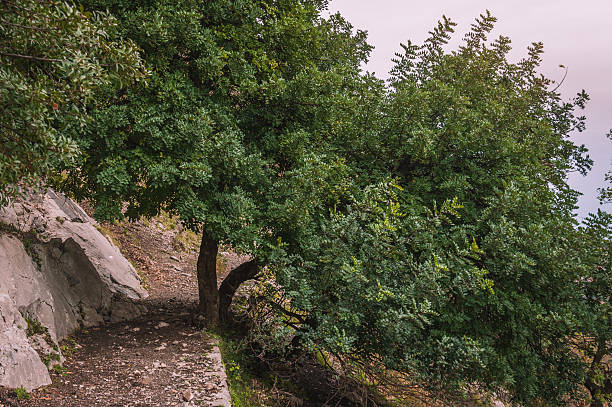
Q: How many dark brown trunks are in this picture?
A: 2